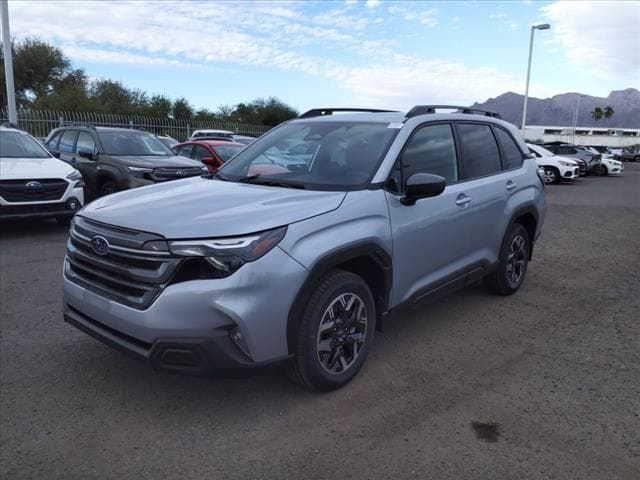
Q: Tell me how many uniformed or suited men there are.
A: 0